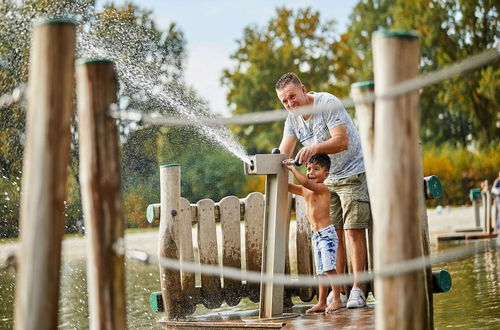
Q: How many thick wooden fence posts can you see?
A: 5